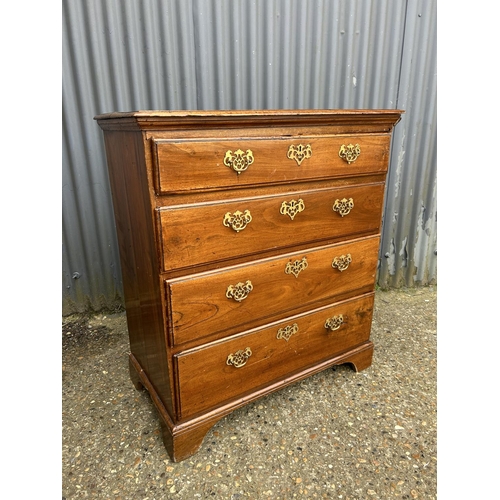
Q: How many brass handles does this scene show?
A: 8